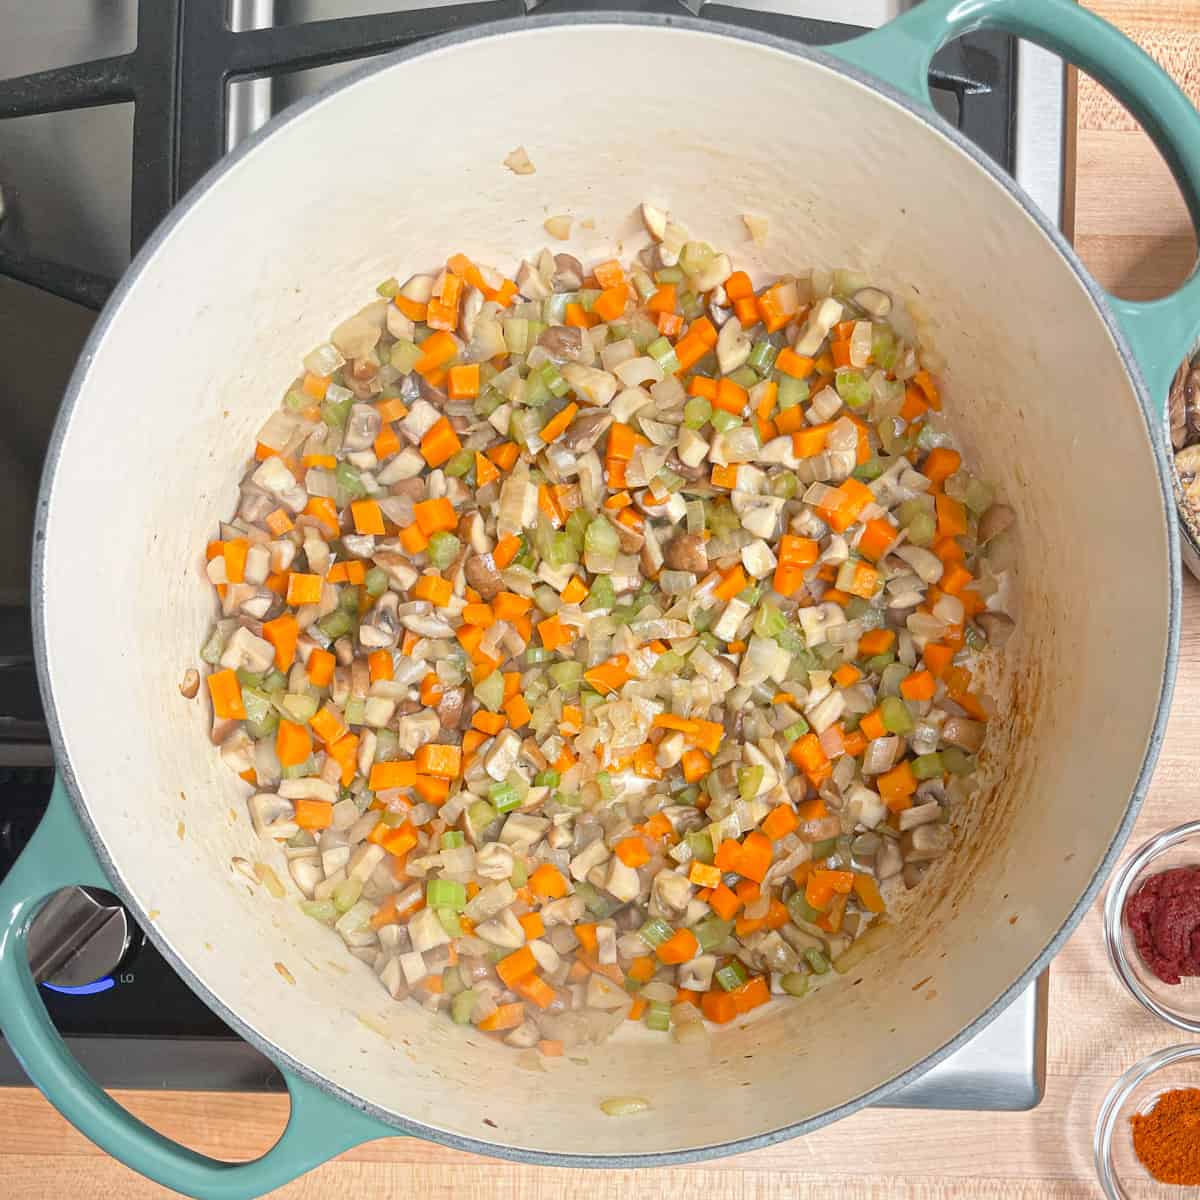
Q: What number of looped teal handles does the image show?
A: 2